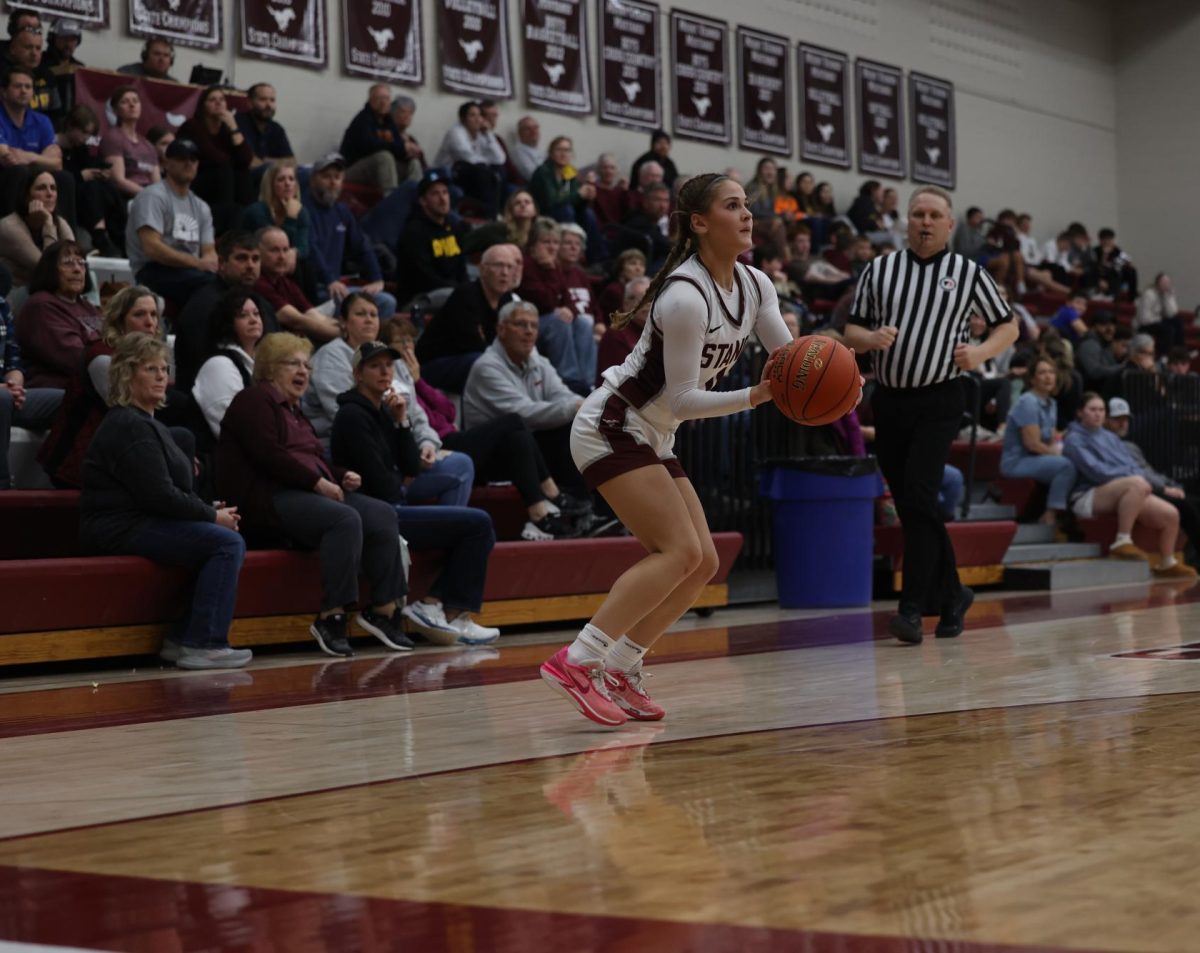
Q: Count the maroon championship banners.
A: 12